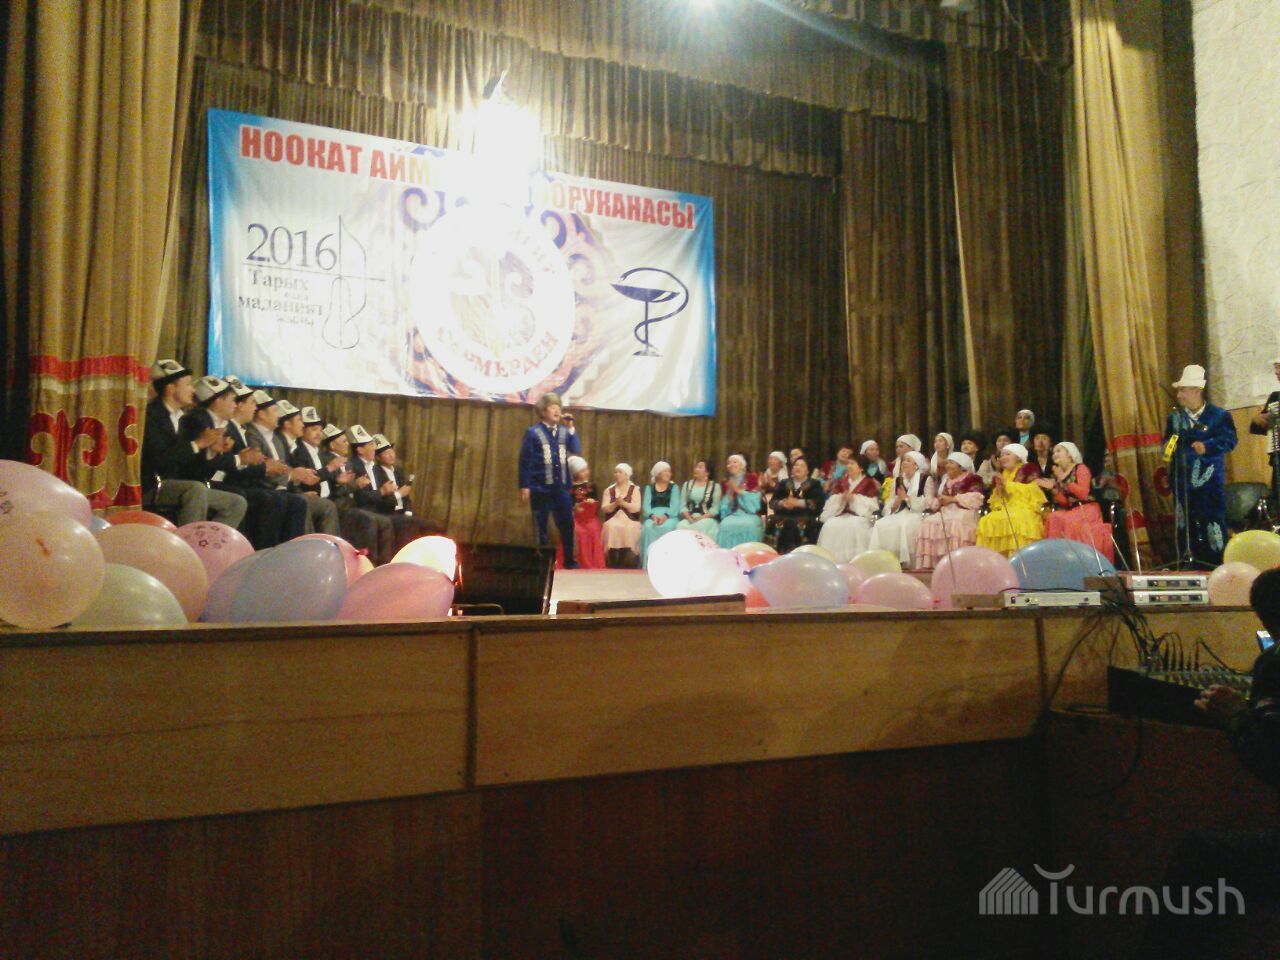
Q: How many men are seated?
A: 9